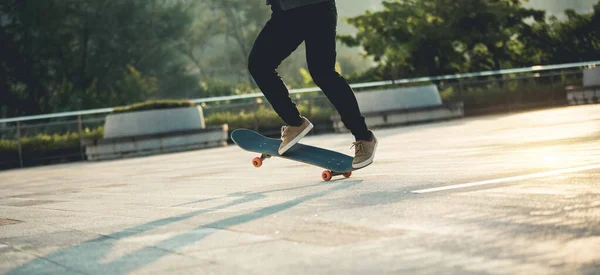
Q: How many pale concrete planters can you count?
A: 3